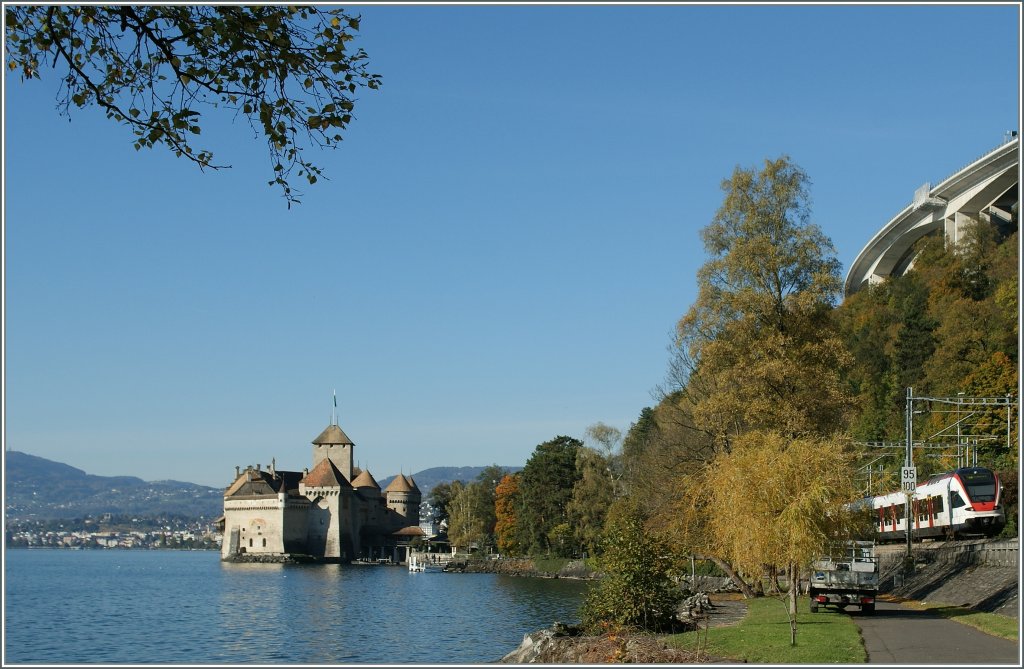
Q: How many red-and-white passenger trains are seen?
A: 1